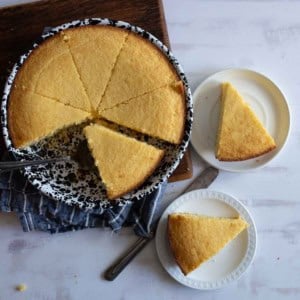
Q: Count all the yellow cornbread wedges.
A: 8